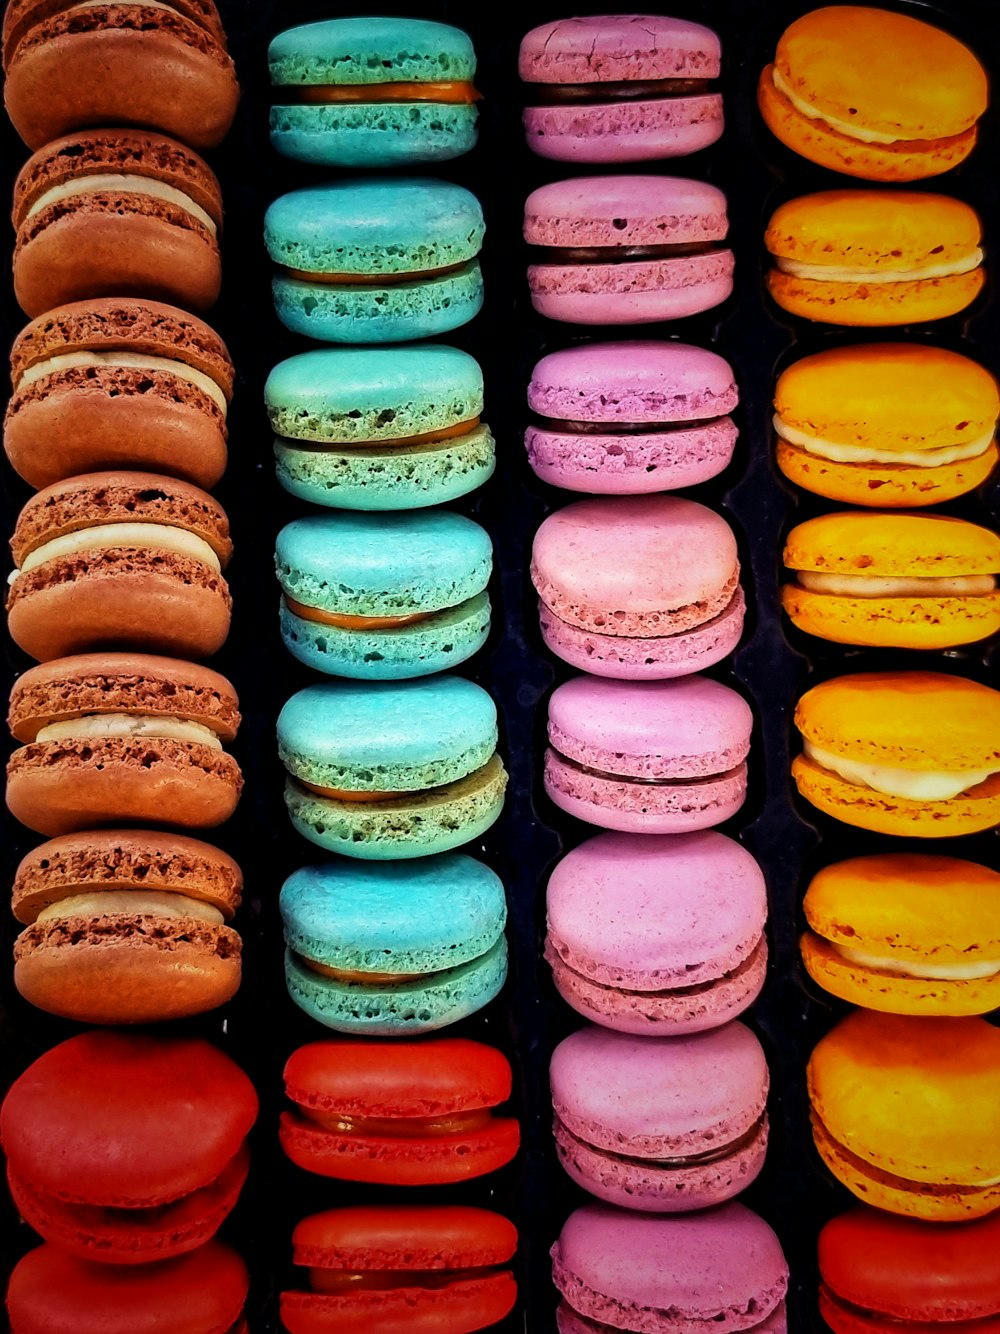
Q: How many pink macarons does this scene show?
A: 8